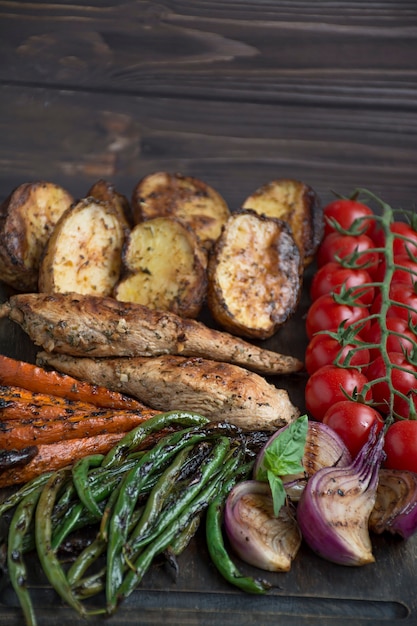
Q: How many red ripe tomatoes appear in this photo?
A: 13